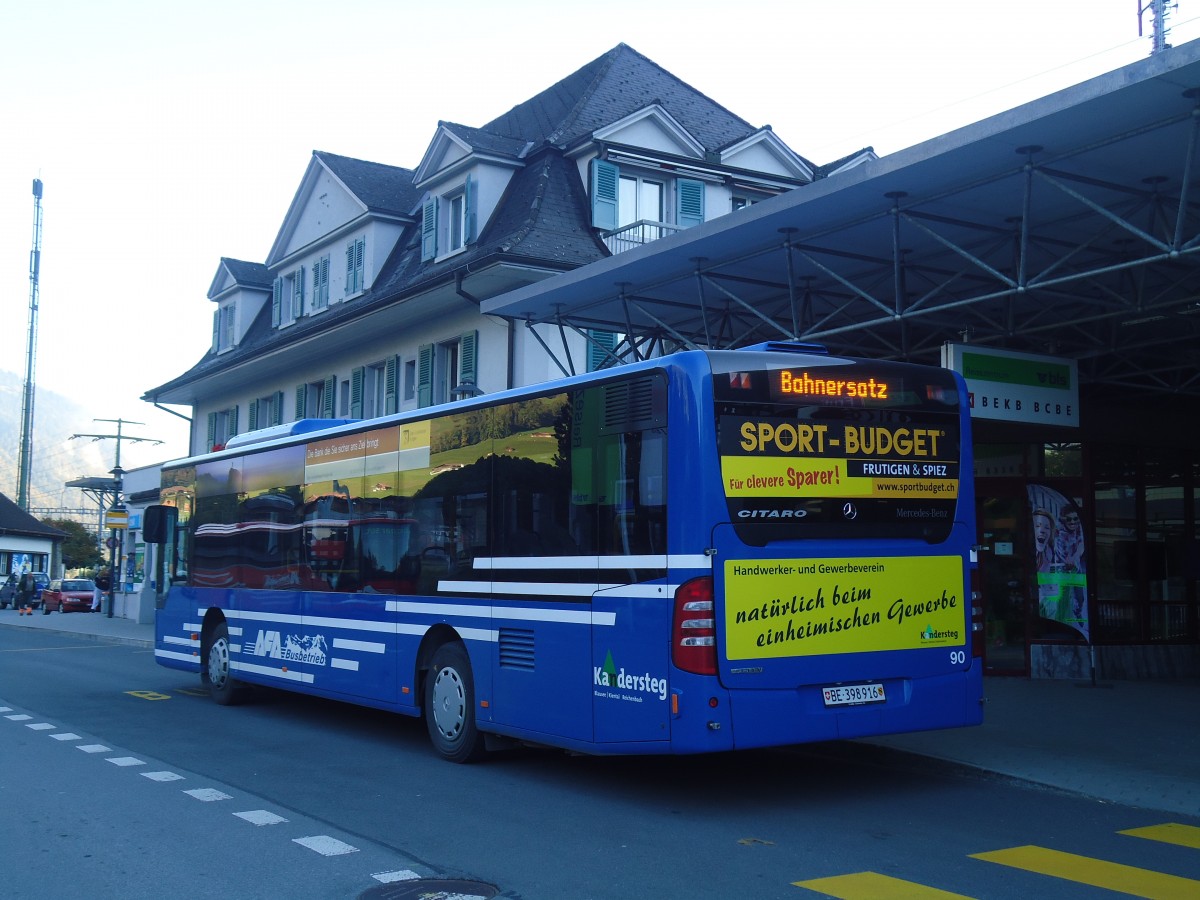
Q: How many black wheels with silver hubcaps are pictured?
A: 2